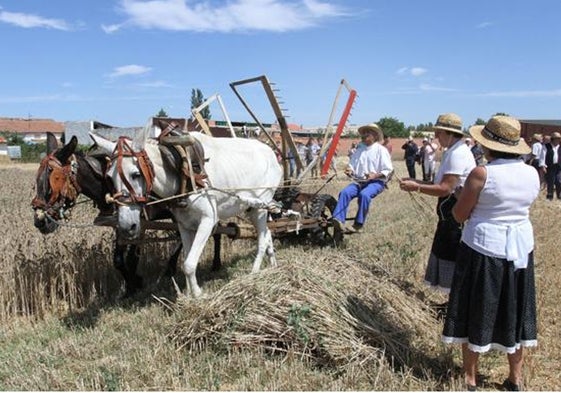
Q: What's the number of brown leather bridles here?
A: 2